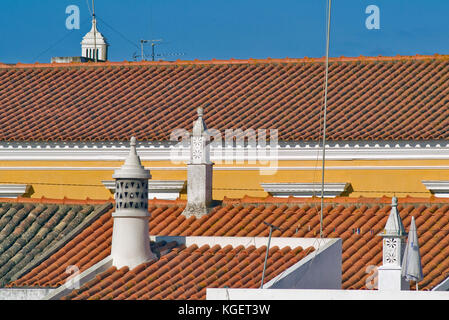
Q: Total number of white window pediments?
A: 4